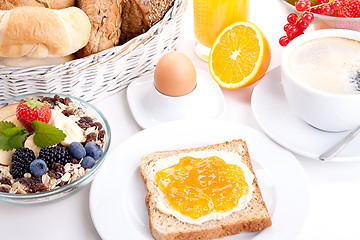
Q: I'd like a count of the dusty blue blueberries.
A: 4